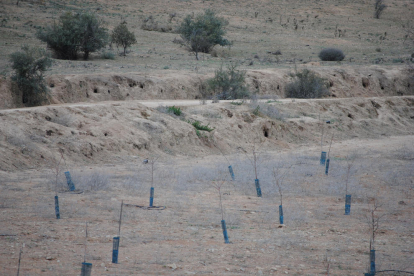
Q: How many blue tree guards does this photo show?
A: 13